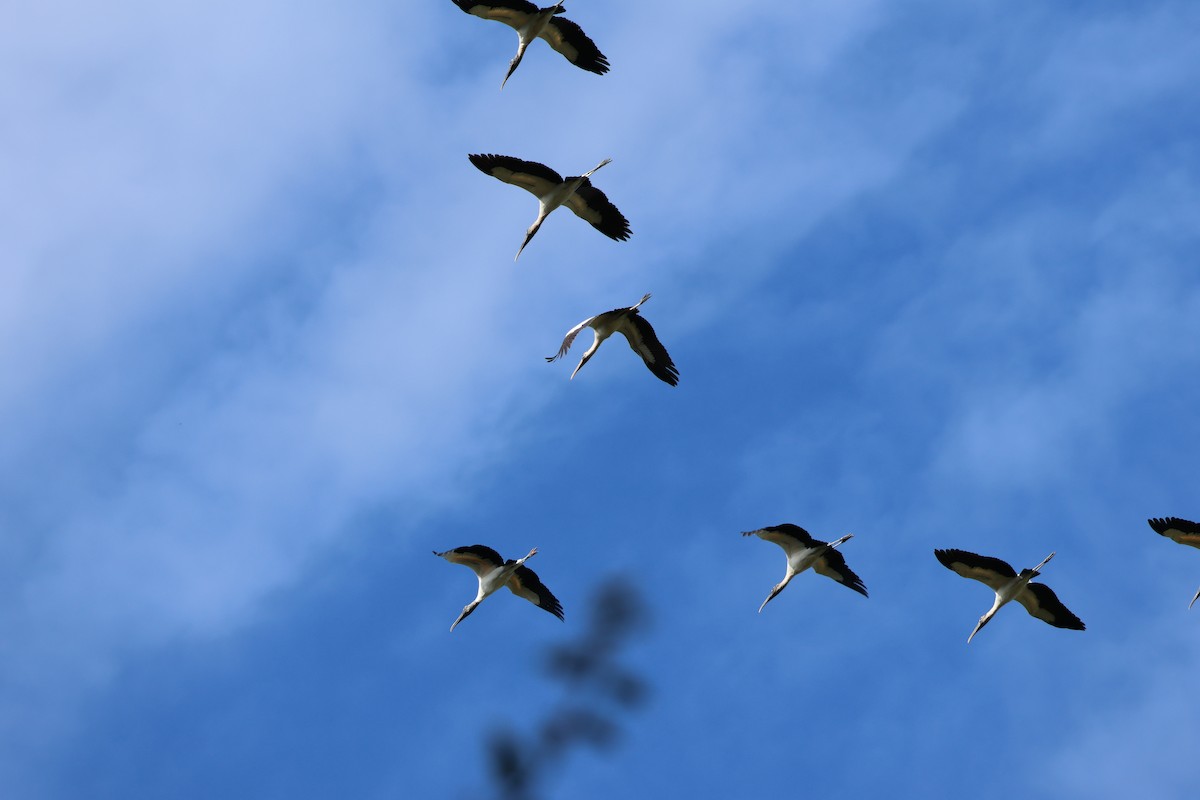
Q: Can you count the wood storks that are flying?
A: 7